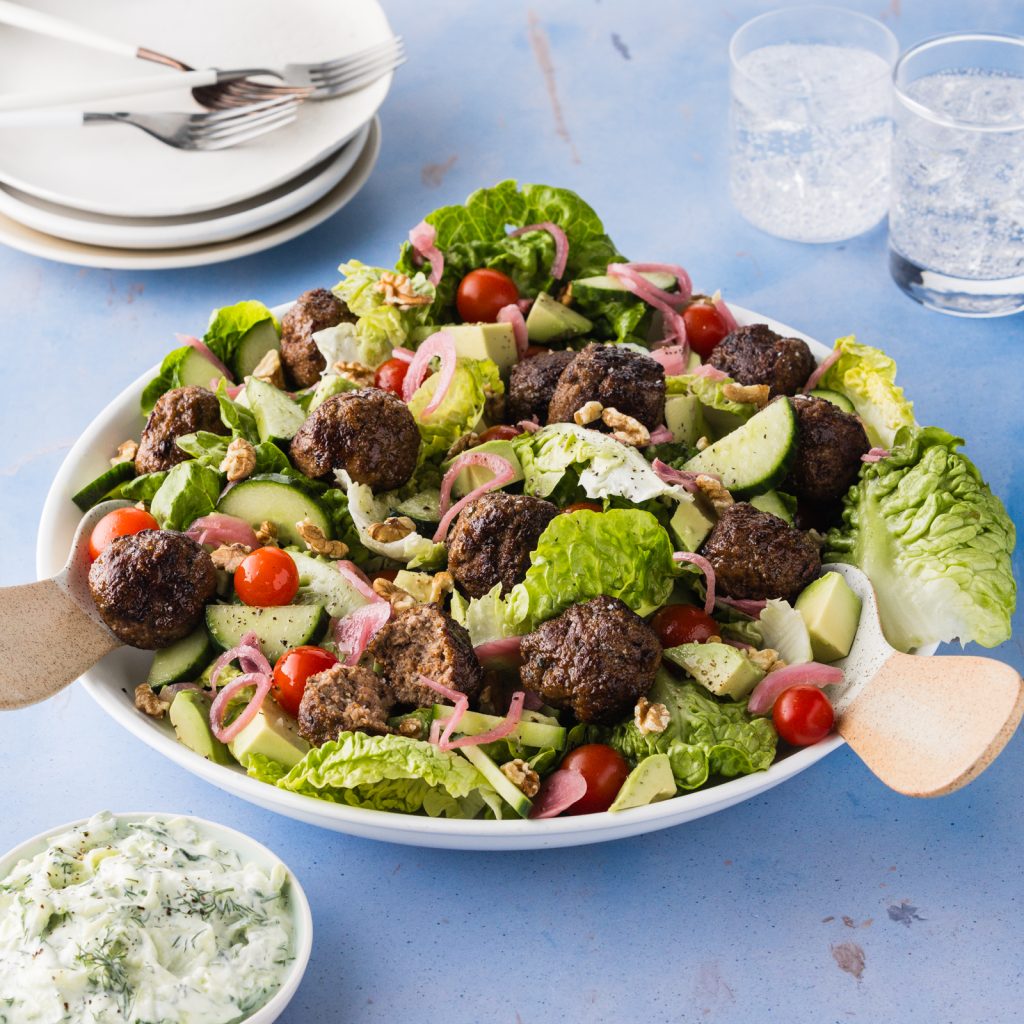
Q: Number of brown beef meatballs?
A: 12